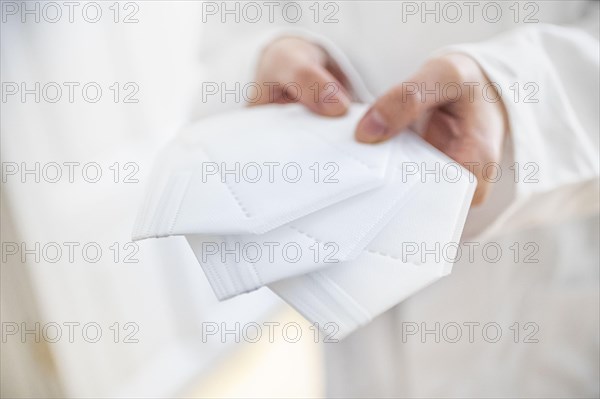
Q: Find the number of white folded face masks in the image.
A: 3